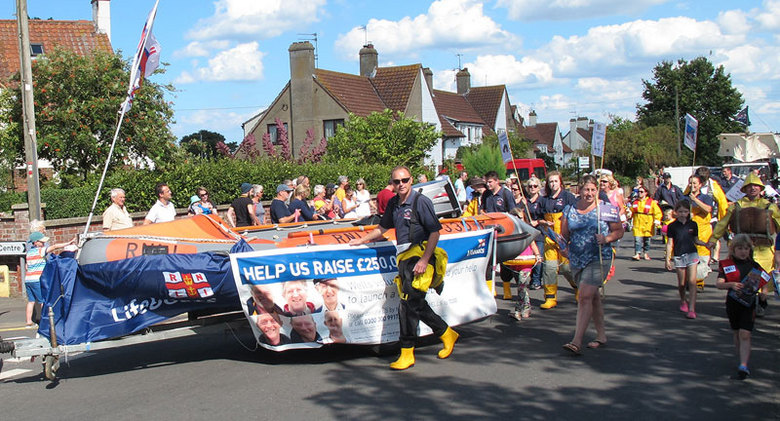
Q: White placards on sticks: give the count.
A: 3